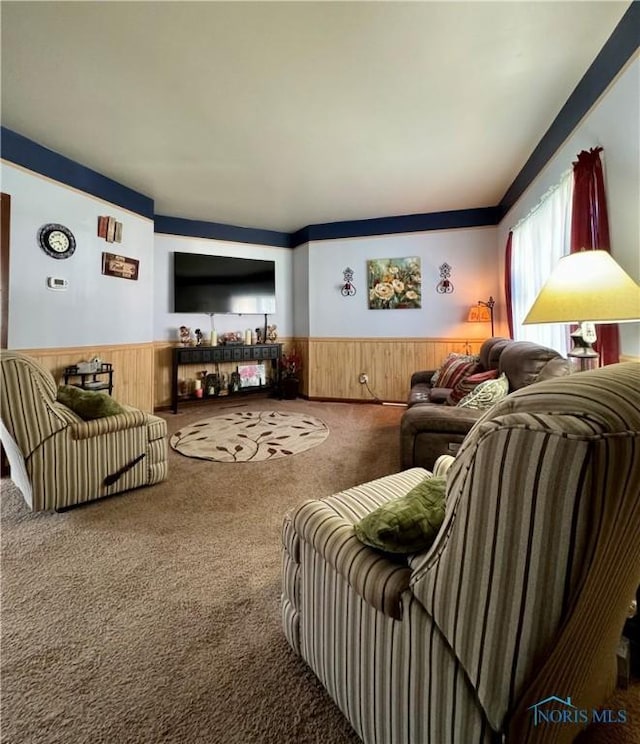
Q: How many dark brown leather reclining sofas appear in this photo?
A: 1